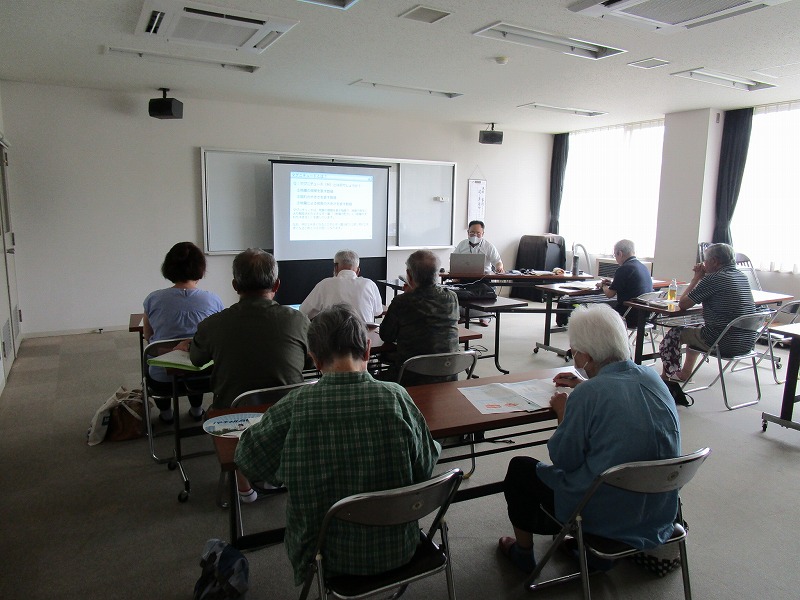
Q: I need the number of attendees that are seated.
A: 8